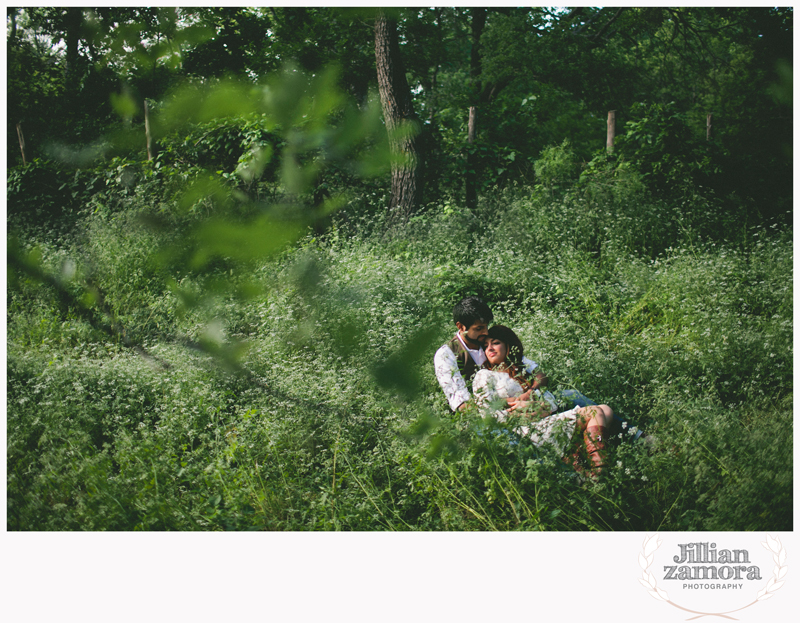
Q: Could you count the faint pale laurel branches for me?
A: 2